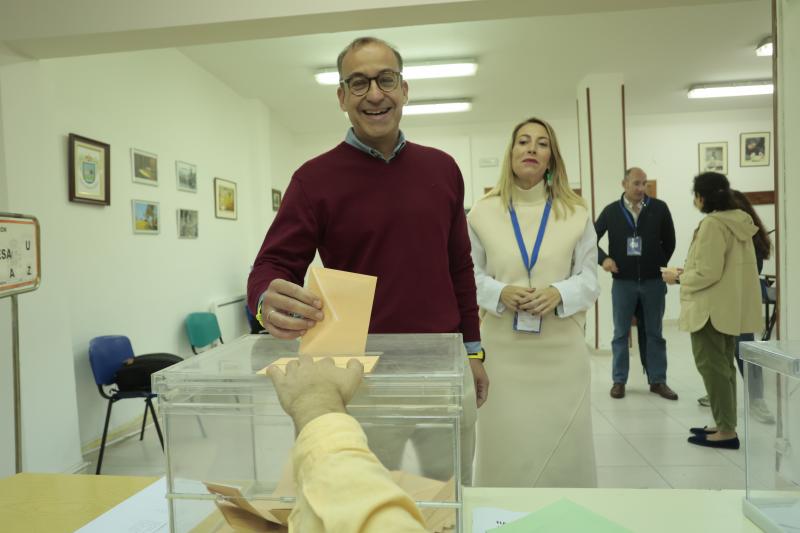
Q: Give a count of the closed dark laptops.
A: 0